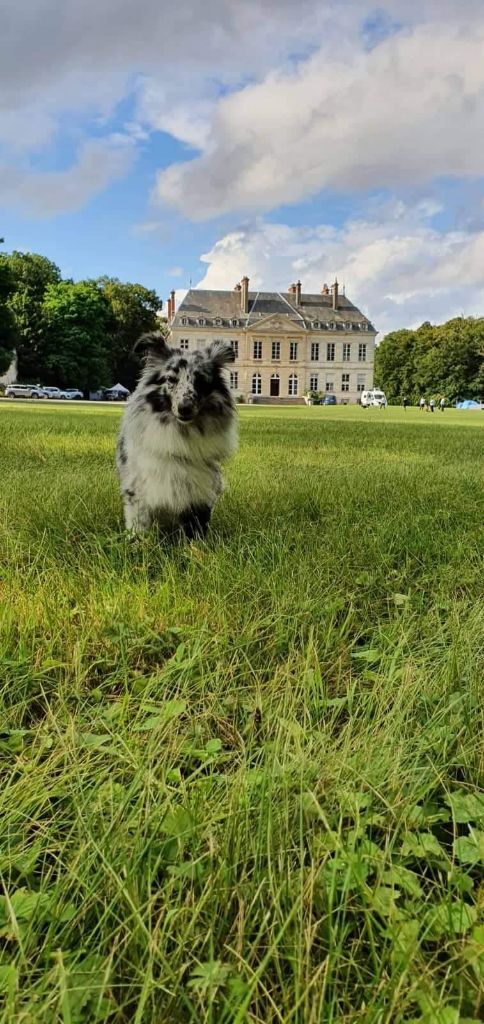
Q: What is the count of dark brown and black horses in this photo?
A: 0